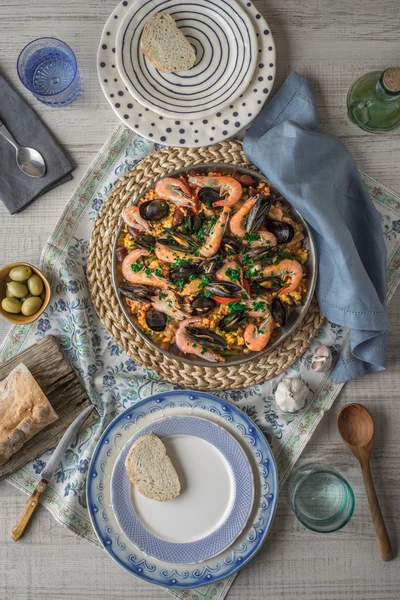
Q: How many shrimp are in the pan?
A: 14